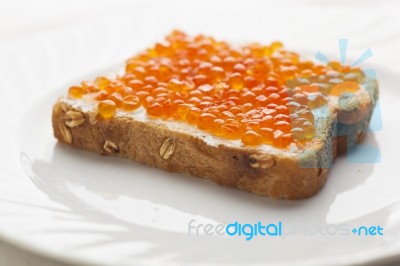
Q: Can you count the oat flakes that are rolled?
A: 5